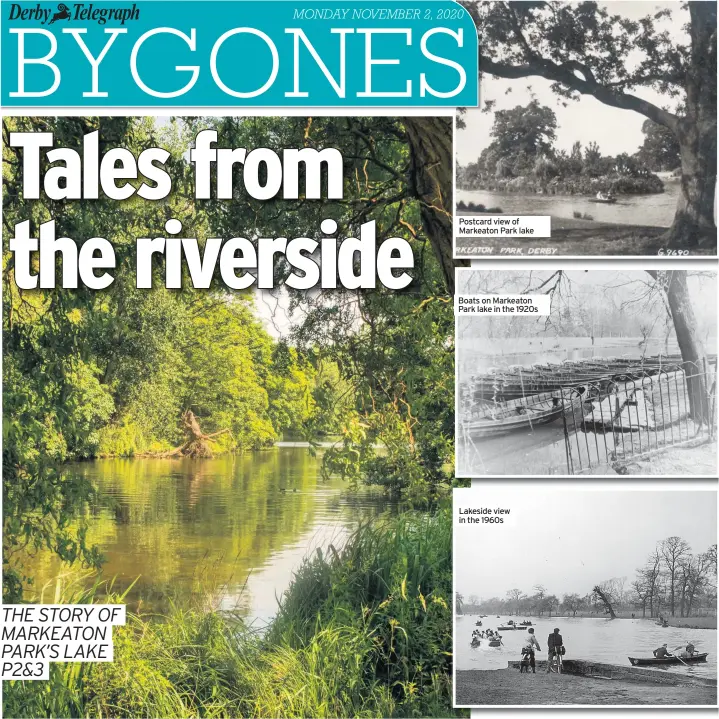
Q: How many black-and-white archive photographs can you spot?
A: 3